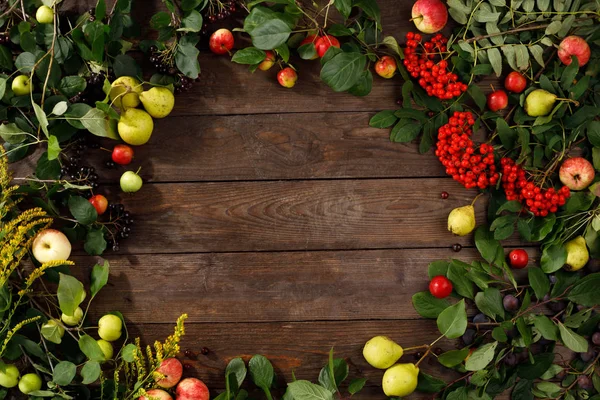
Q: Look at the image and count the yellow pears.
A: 8